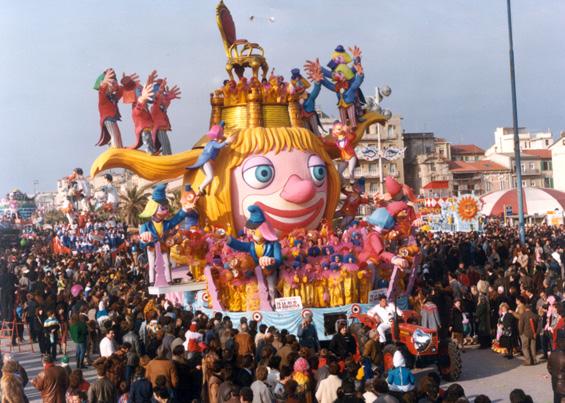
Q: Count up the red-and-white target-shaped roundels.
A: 4